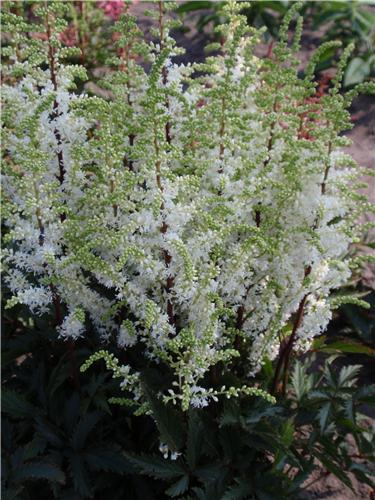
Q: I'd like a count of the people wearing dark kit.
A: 0